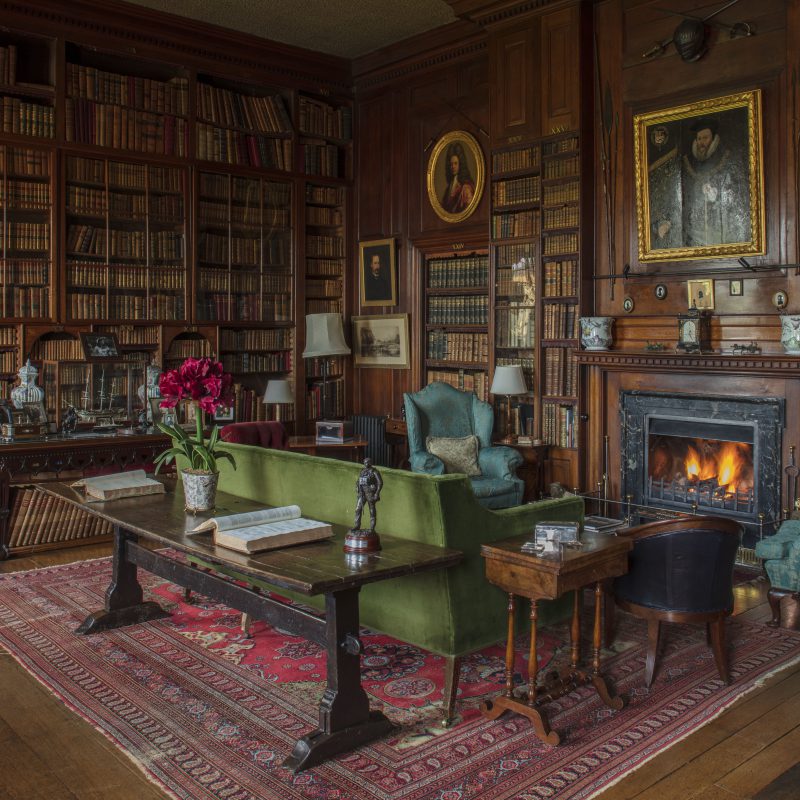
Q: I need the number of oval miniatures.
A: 3